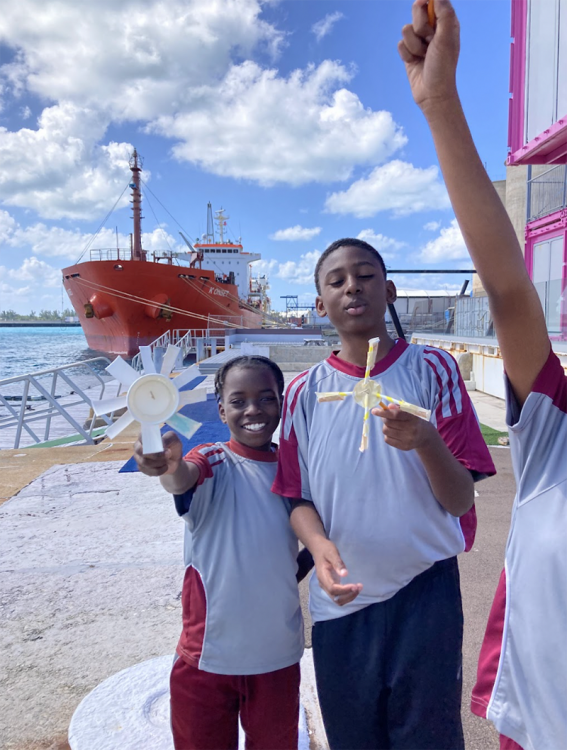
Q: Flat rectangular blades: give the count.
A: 9